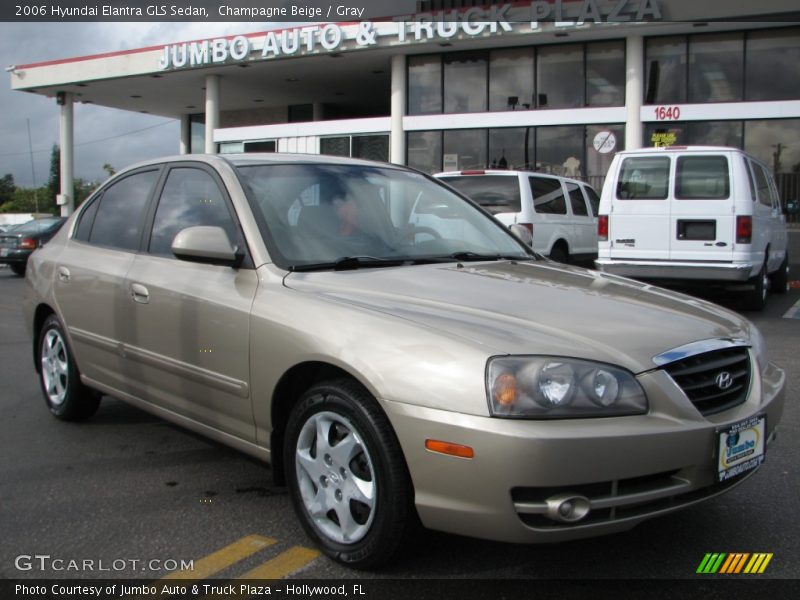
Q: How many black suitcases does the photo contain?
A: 0